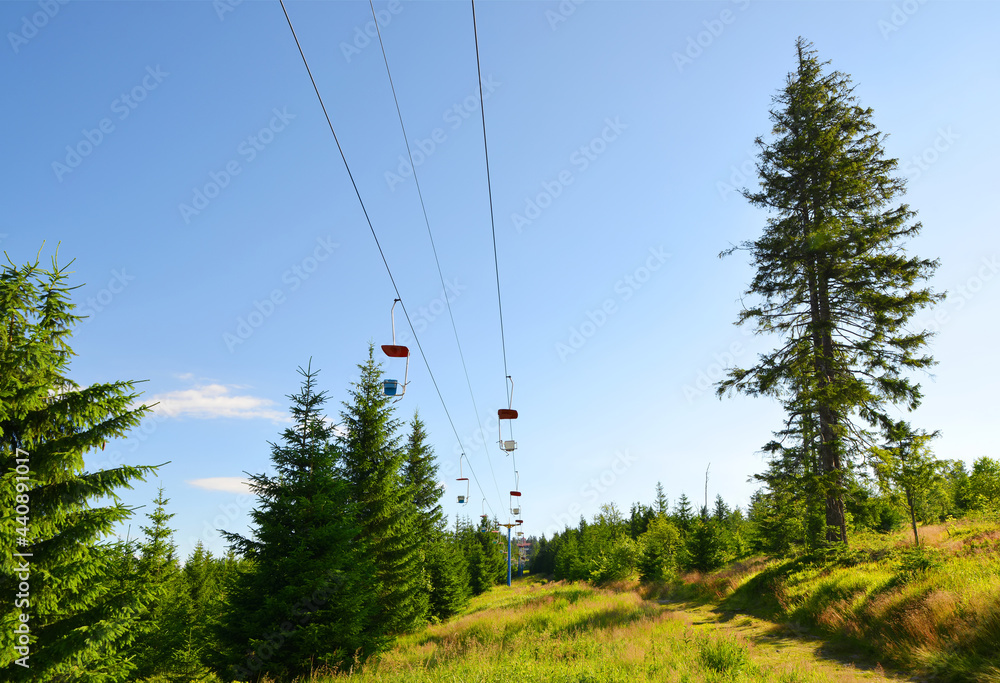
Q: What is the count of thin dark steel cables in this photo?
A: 3